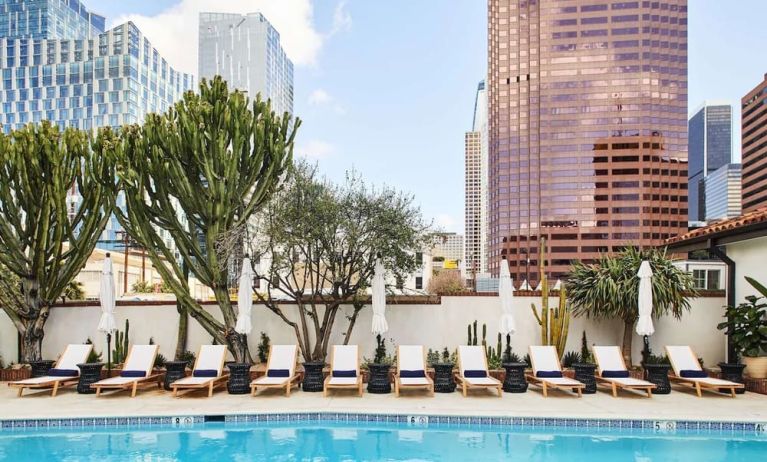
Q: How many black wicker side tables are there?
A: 11